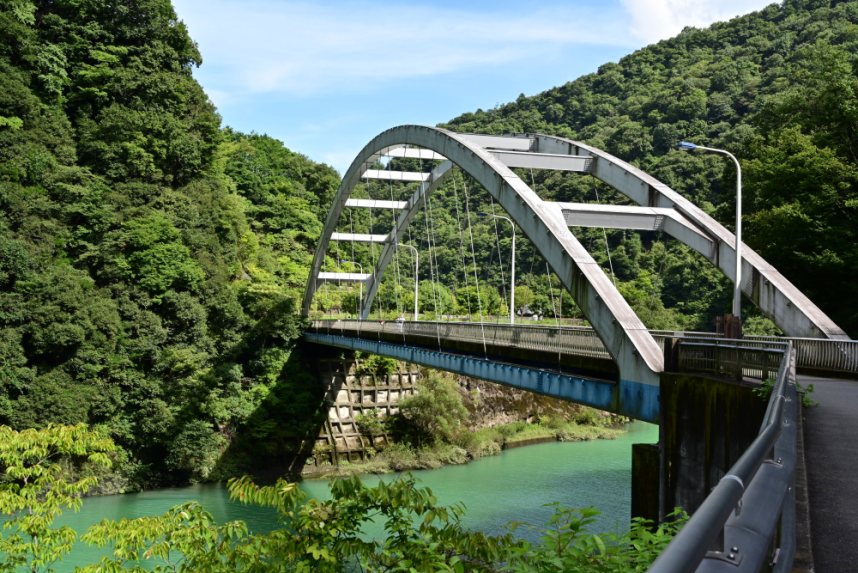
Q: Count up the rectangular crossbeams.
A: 8